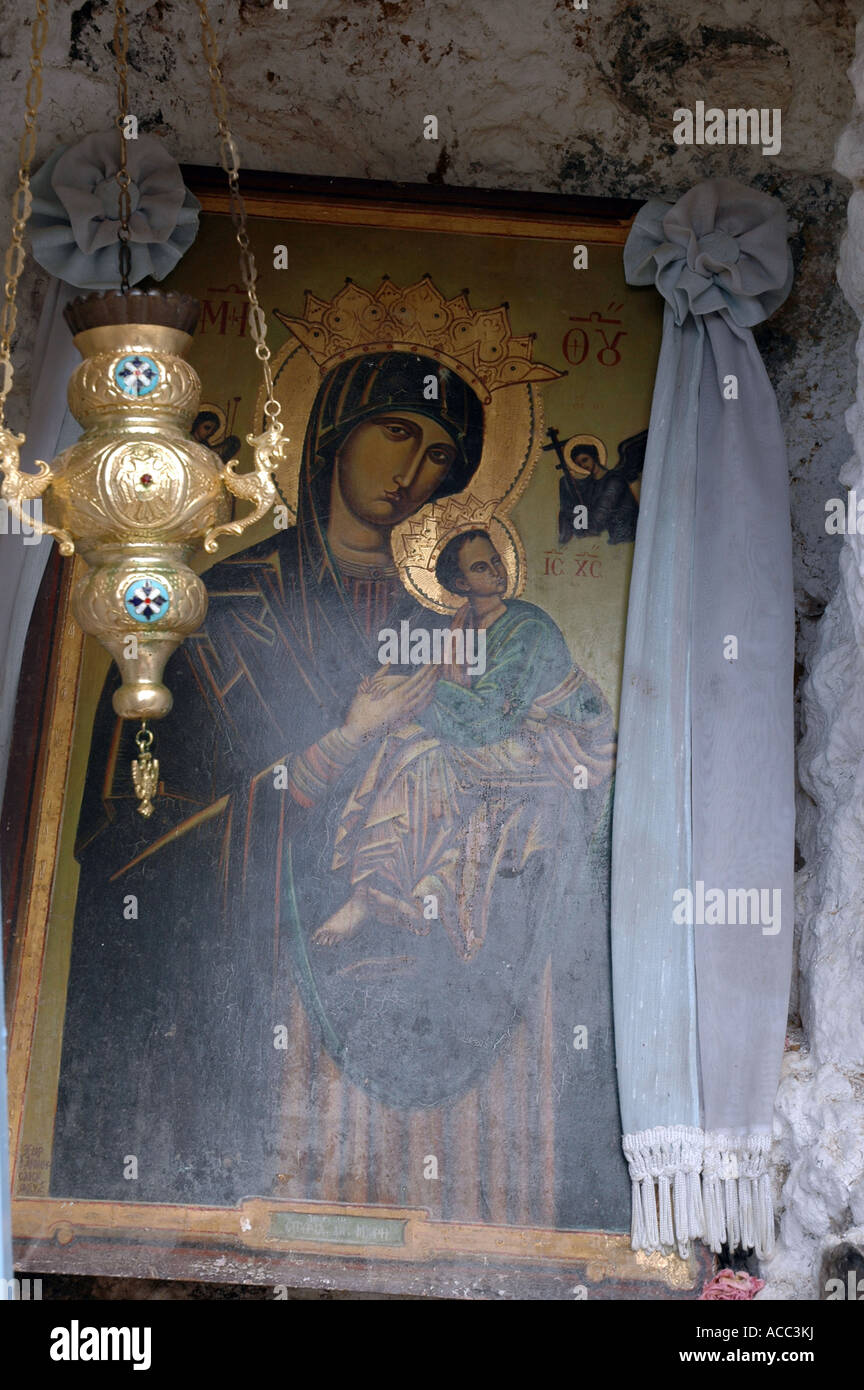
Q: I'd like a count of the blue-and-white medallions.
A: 2